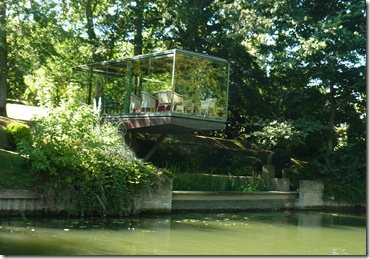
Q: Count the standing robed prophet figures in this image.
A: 0